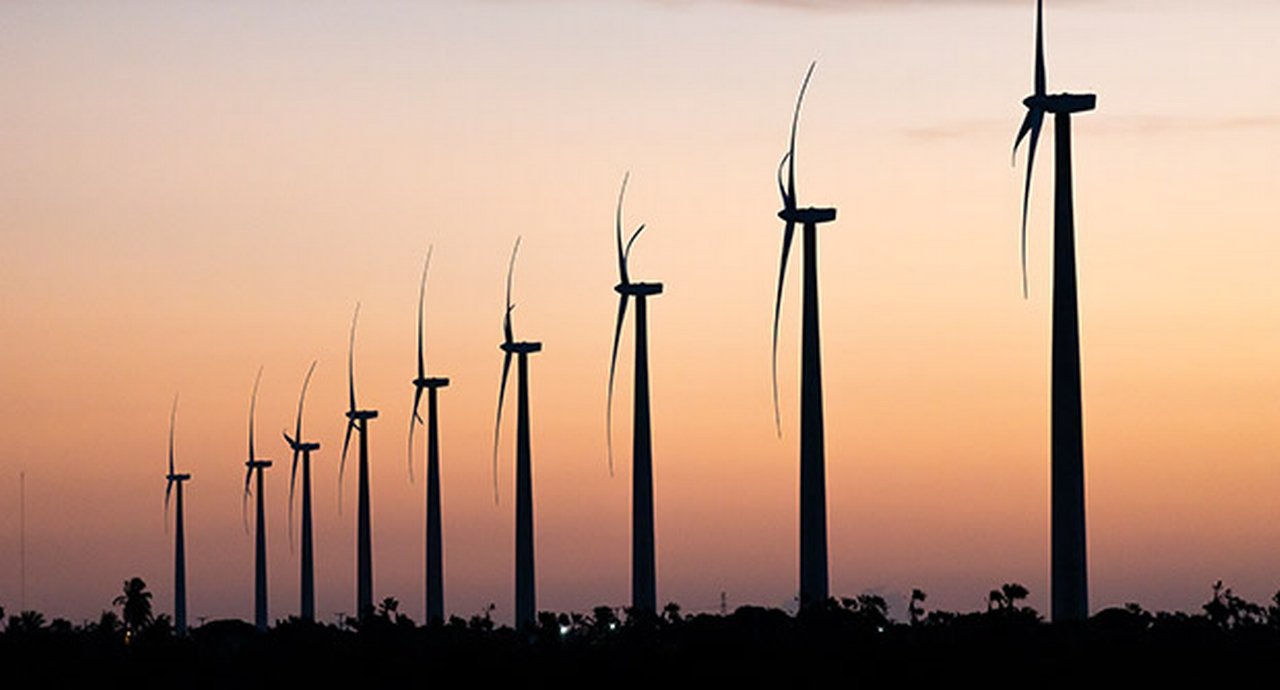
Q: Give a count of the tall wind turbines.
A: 9